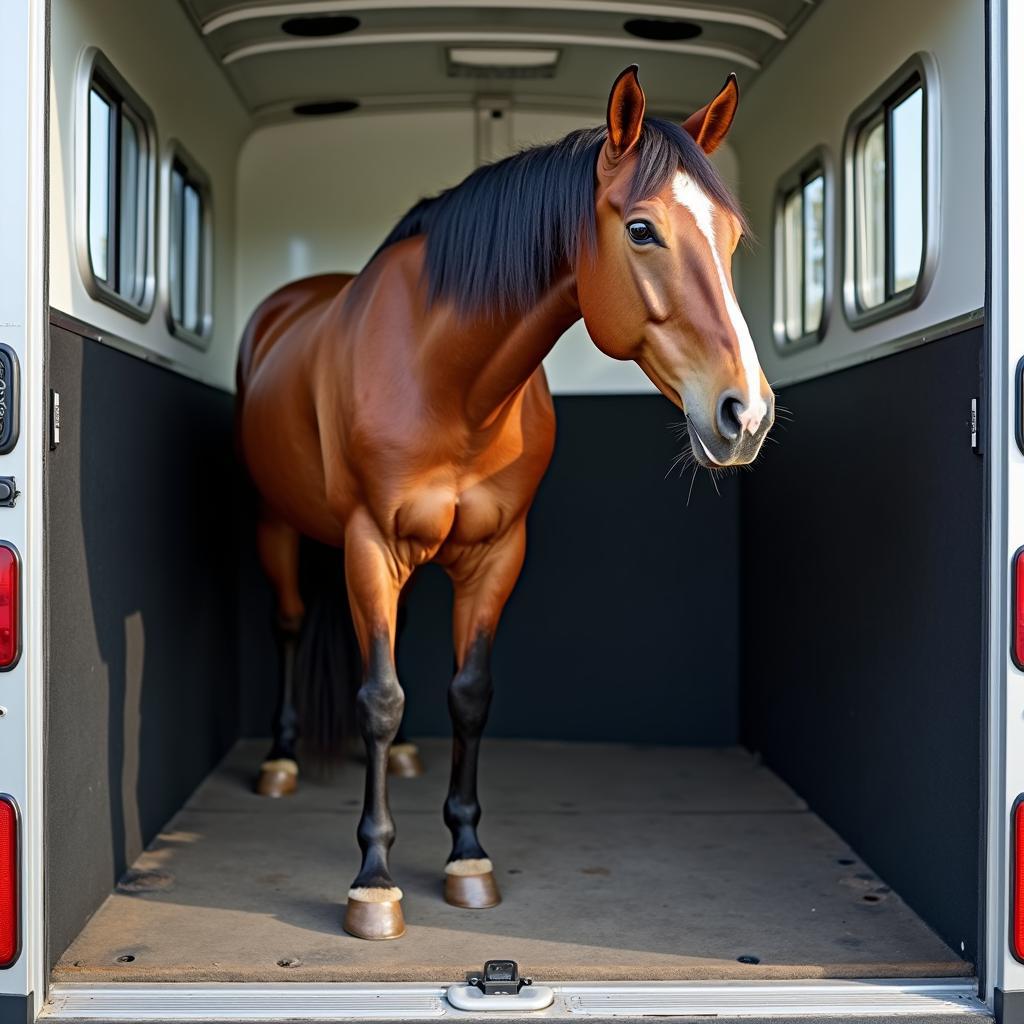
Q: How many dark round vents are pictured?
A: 3